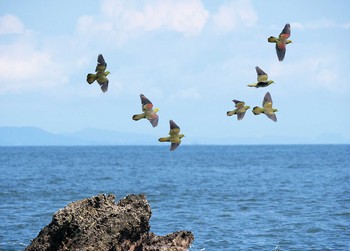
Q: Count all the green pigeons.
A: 7